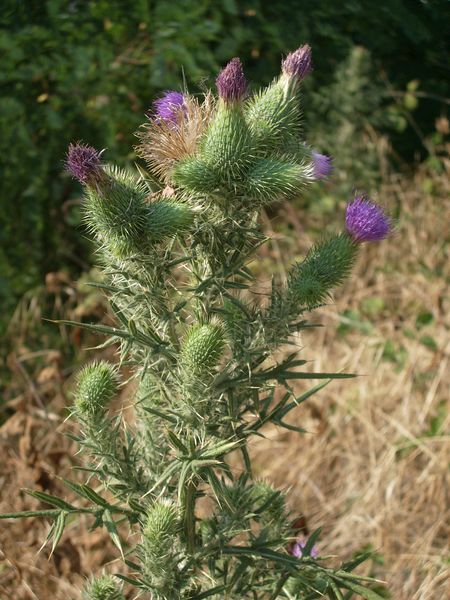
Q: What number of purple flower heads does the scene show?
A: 7